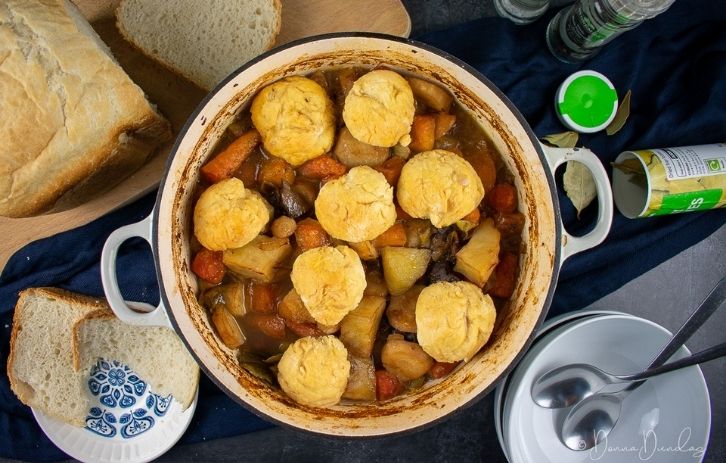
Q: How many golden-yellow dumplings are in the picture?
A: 8